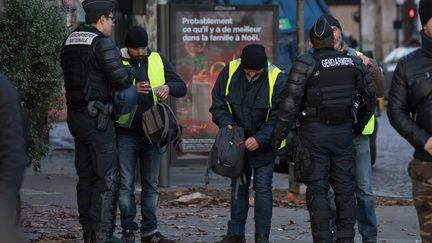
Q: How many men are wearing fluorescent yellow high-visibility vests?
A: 3